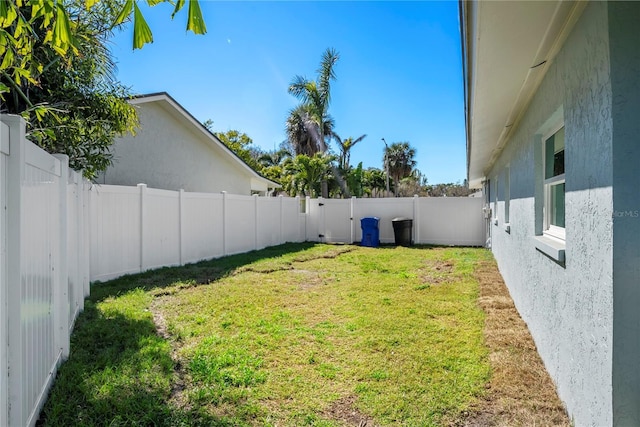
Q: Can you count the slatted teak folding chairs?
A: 0